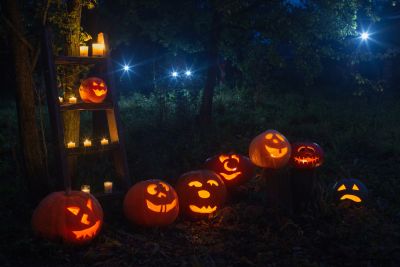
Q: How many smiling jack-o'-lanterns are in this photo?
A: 7